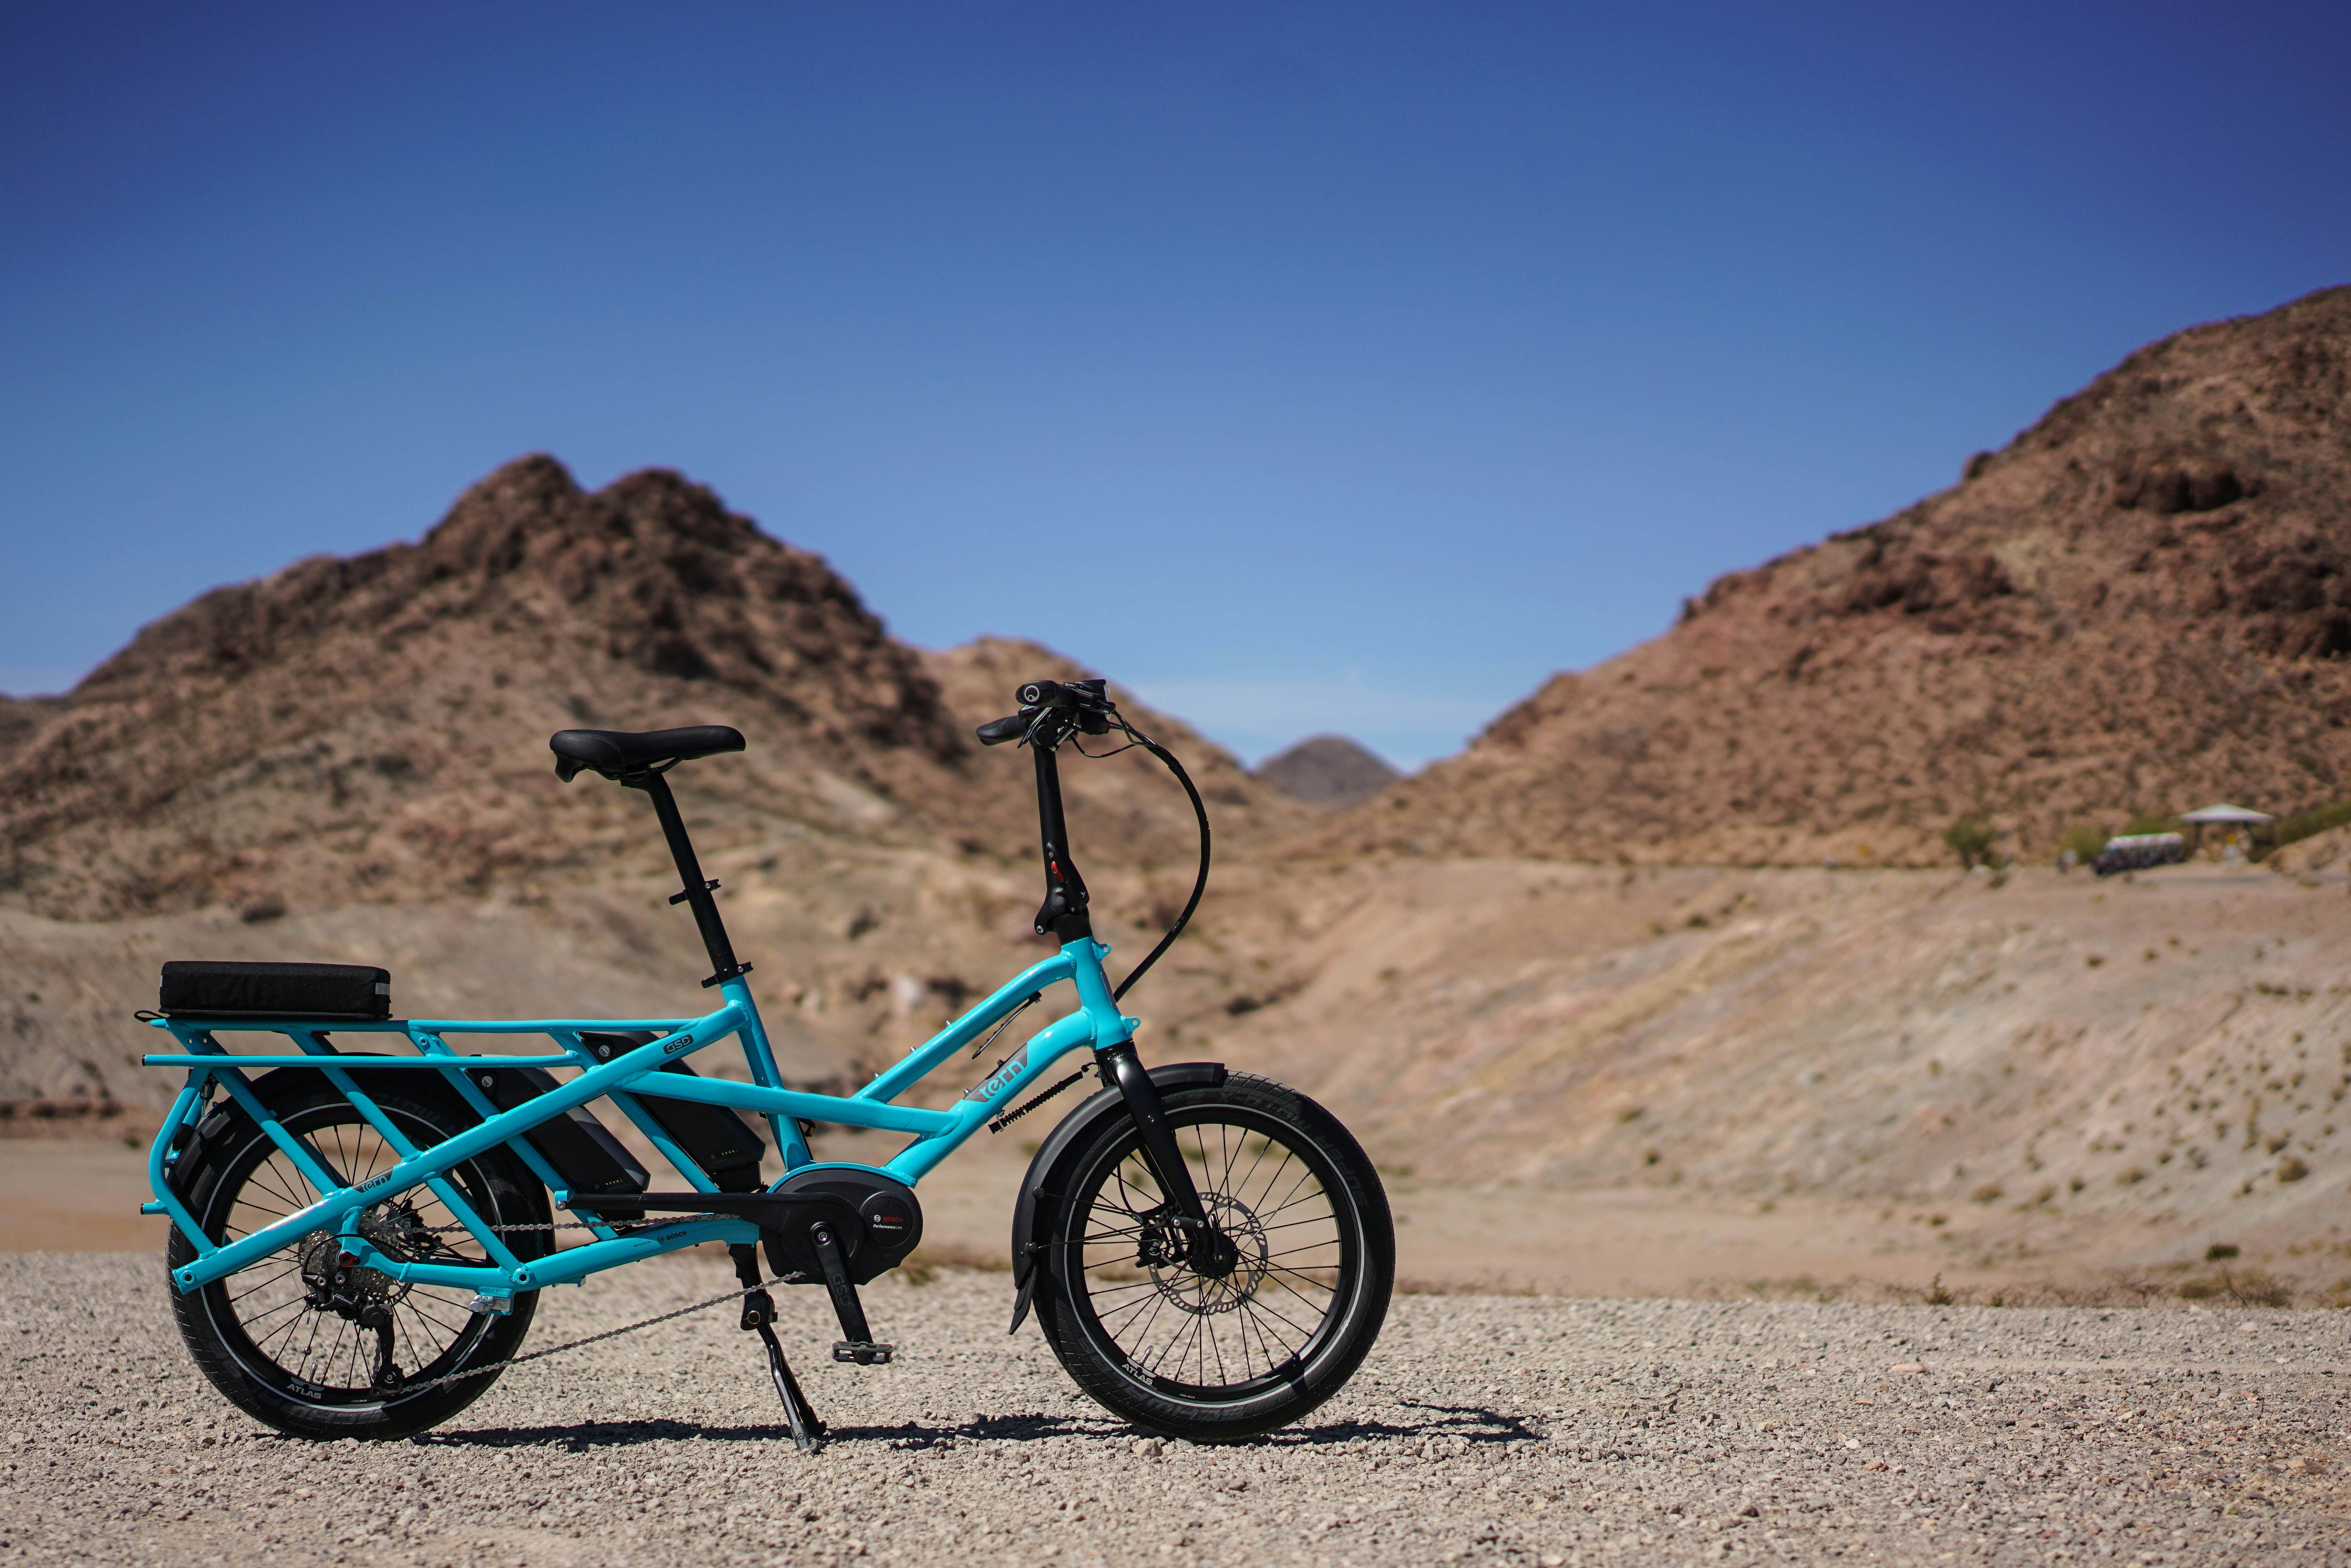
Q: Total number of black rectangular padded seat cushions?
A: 1